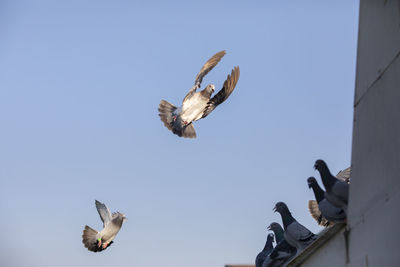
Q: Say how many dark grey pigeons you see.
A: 5